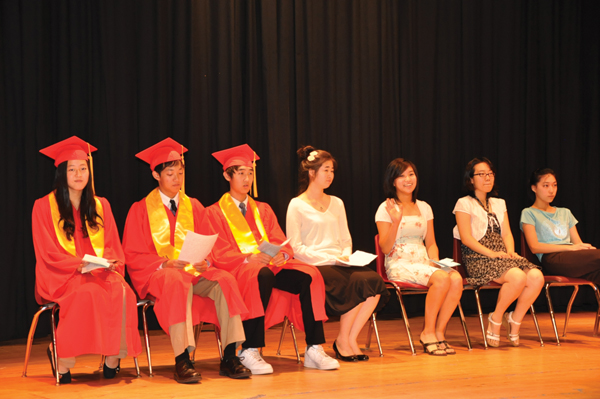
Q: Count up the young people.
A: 7